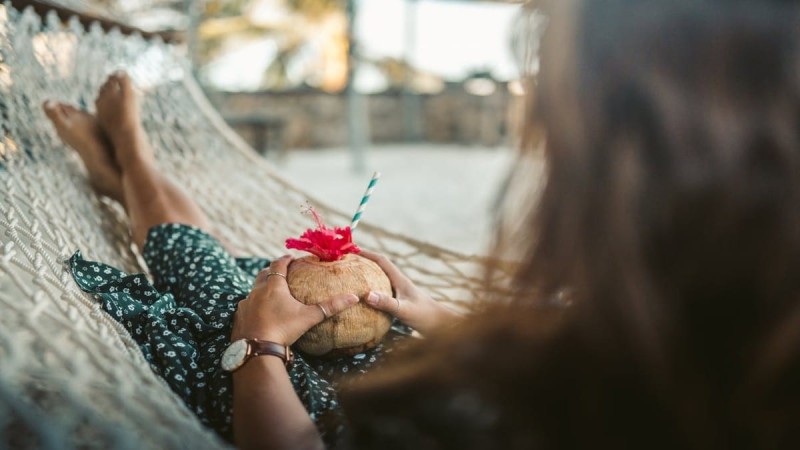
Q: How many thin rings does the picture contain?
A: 3